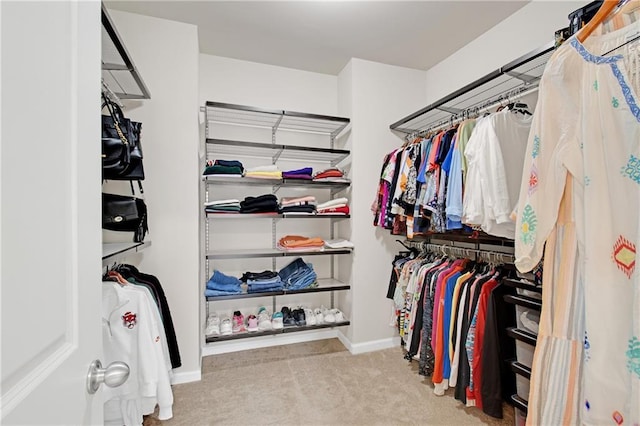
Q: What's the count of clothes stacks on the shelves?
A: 13